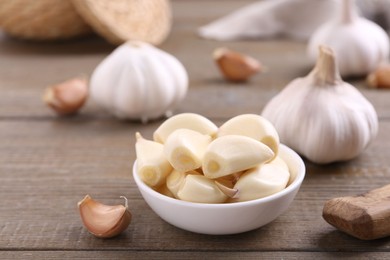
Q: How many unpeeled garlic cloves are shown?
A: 4